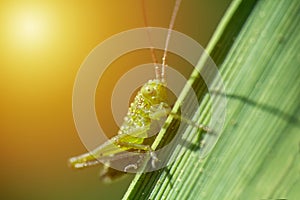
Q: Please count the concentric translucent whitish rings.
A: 2